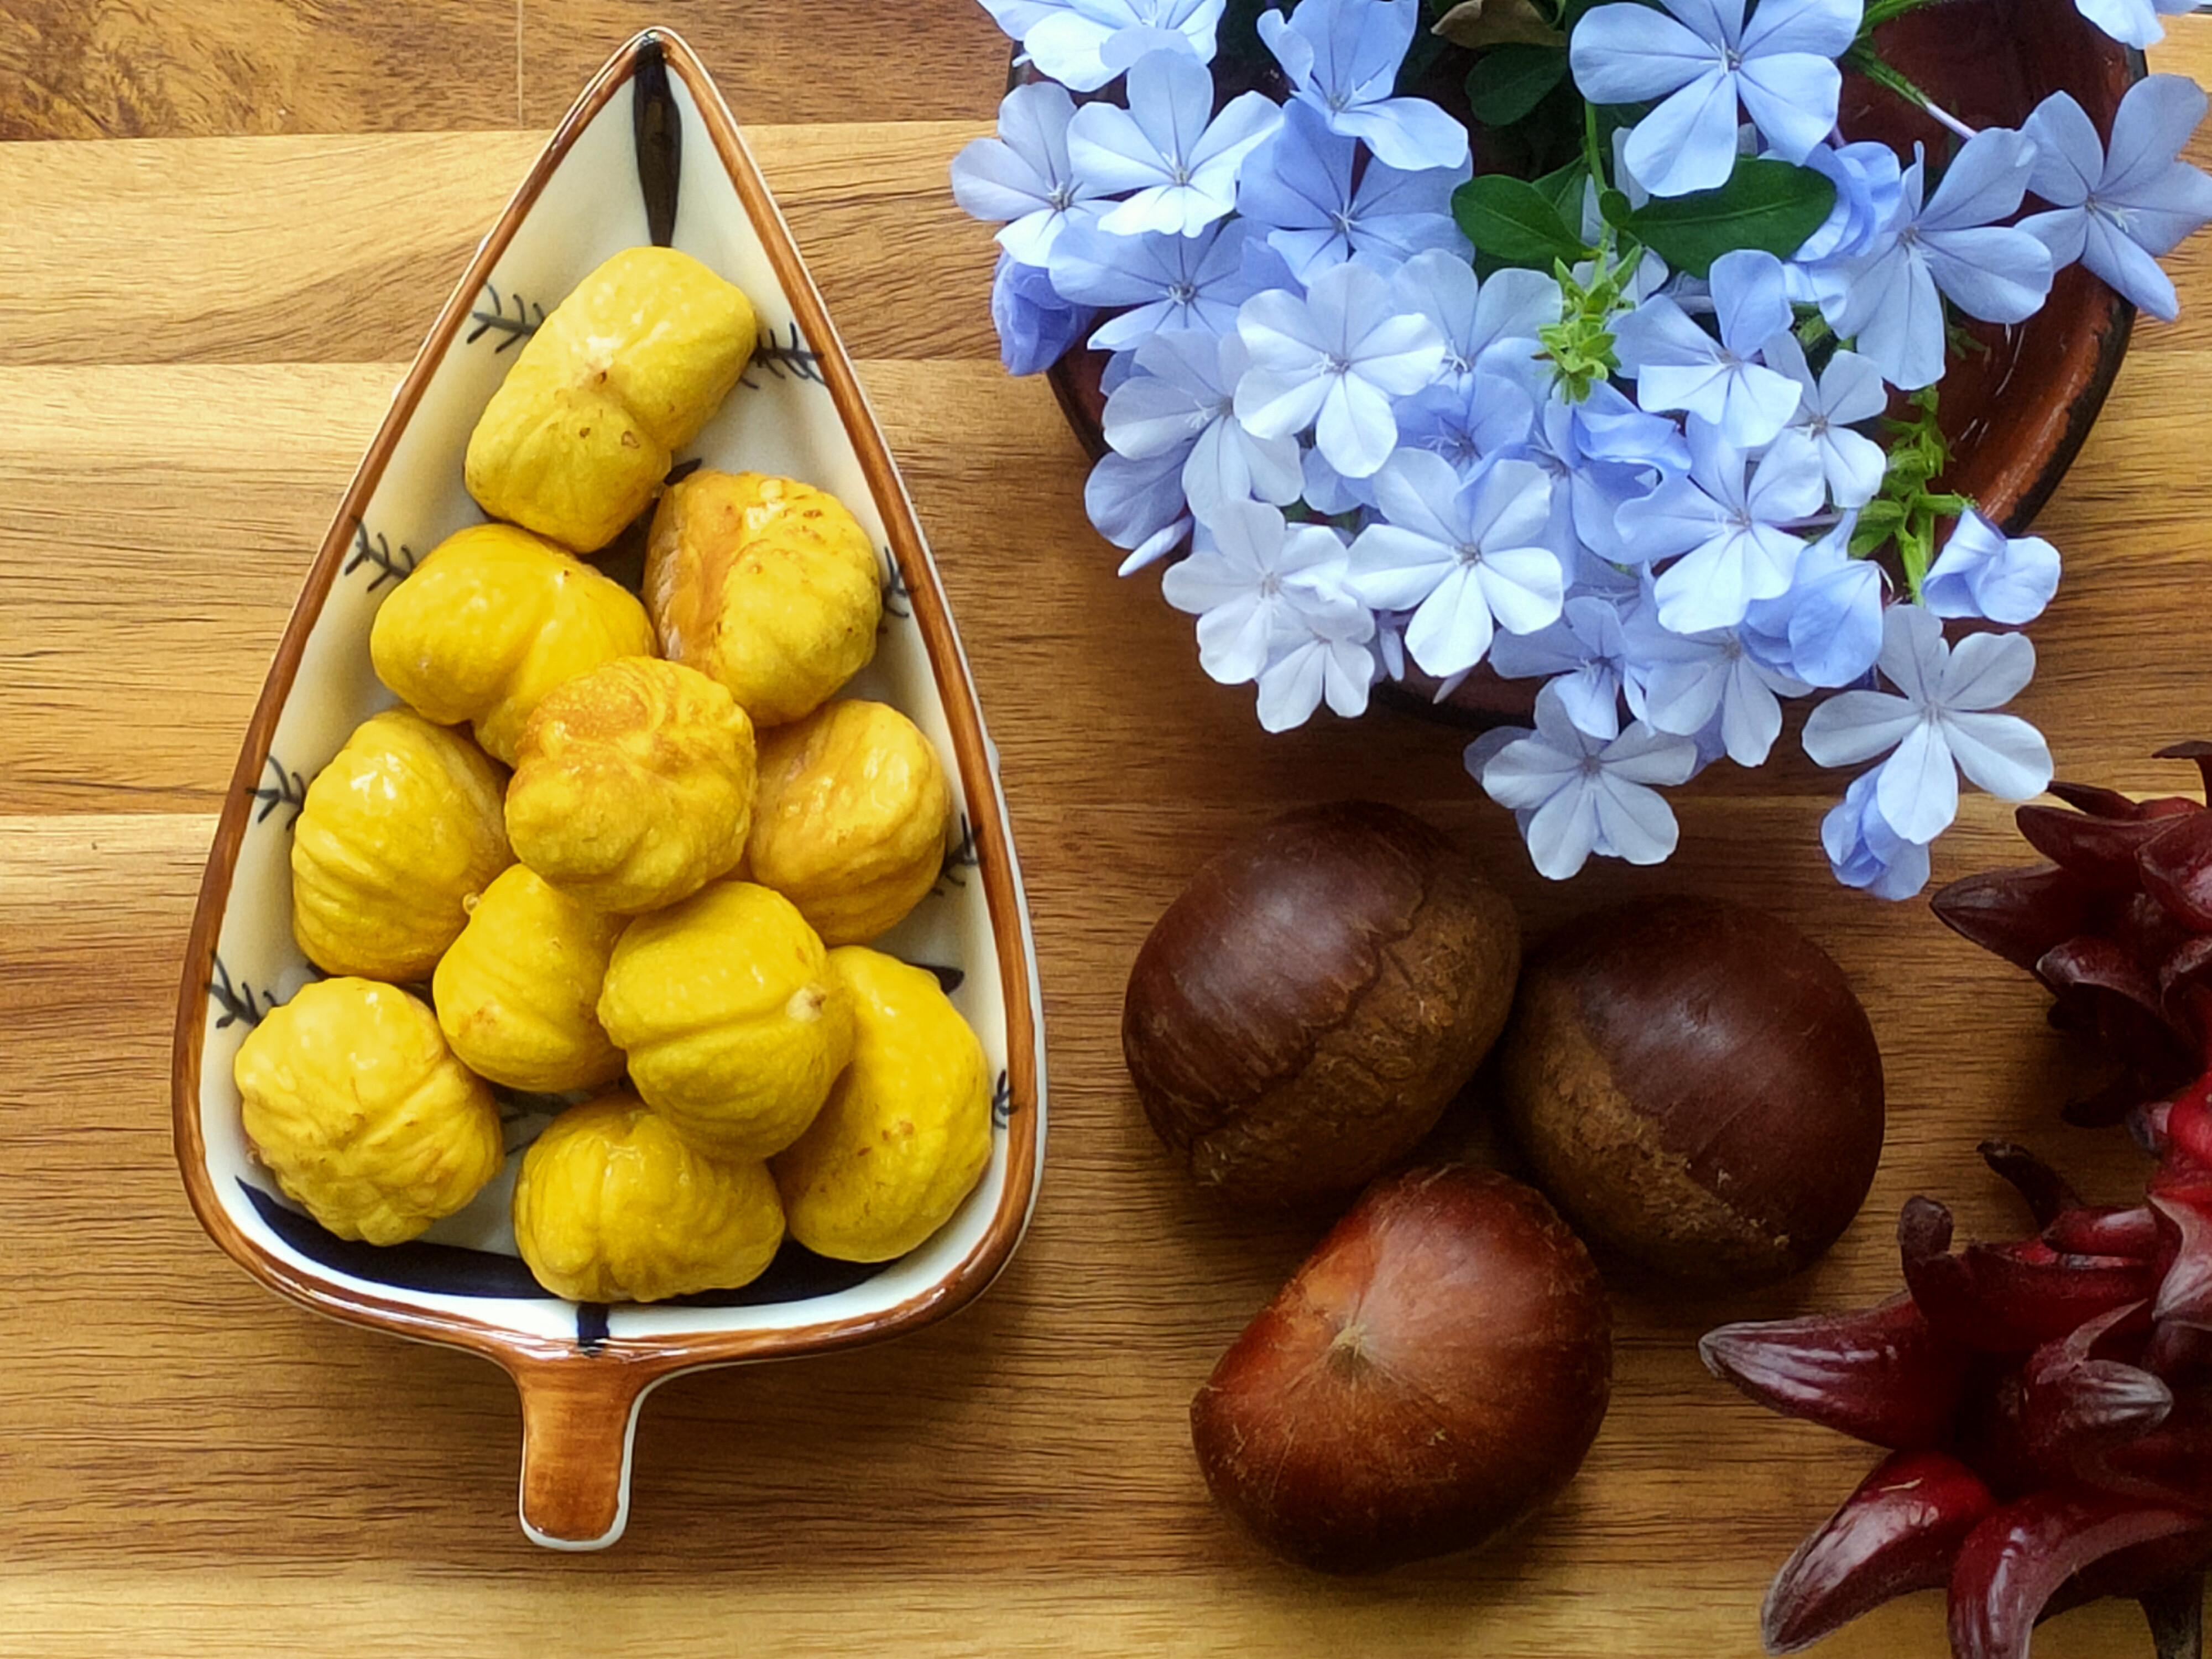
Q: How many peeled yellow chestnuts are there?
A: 11